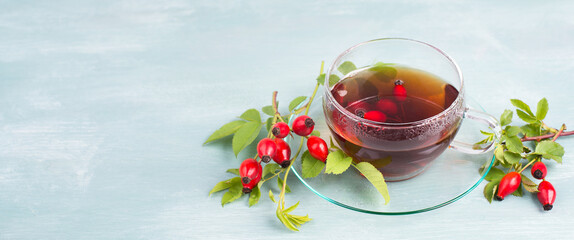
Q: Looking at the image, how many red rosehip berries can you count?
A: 13